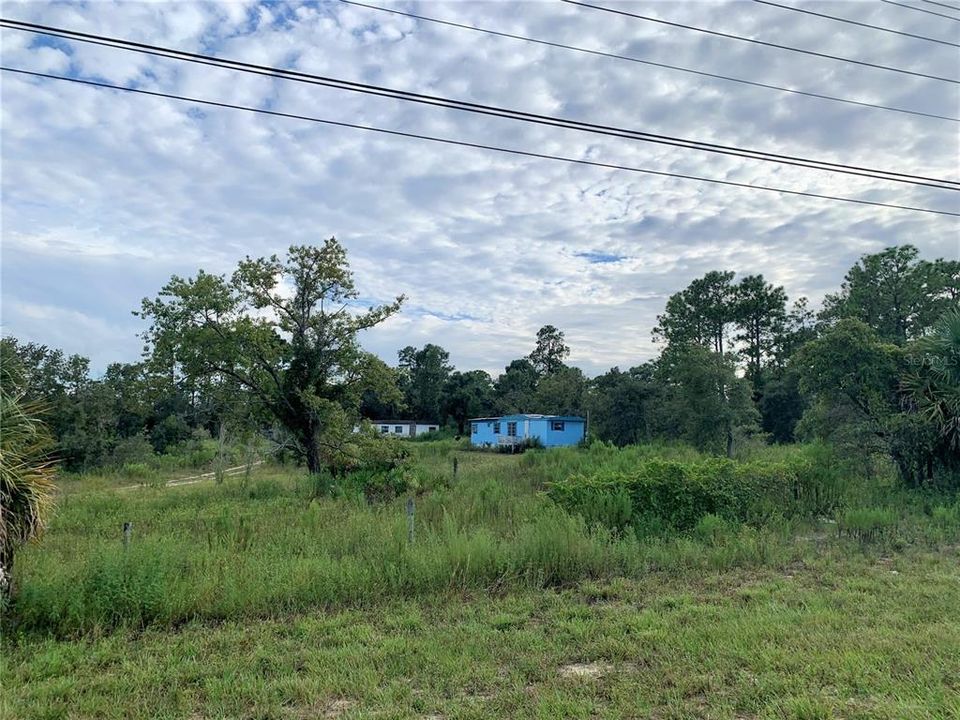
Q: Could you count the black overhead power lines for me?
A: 8